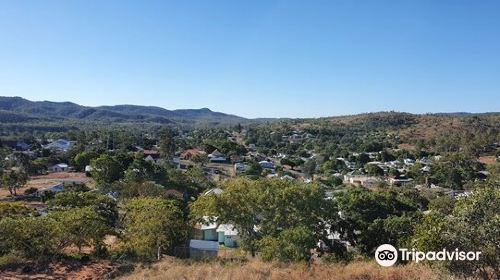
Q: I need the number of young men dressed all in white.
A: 0